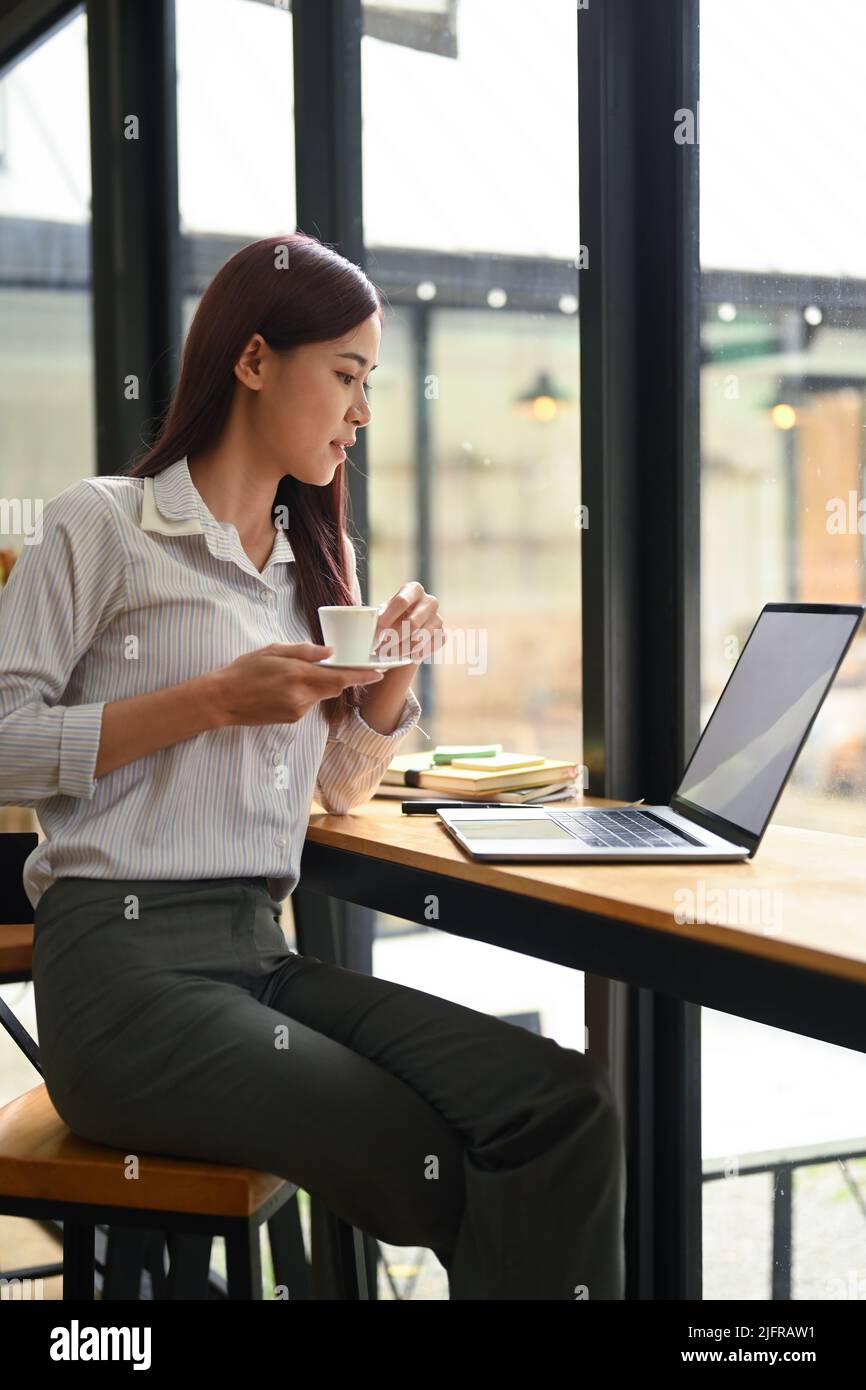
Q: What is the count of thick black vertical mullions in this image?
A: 3